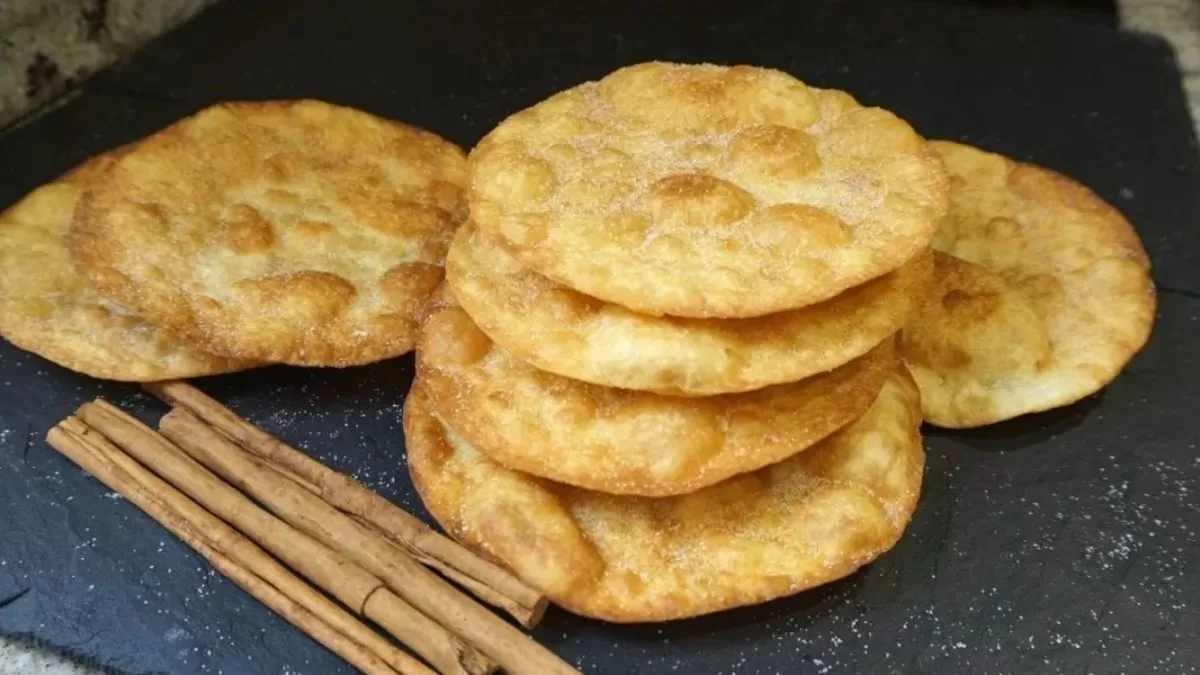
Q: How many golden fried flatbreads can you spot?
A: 7